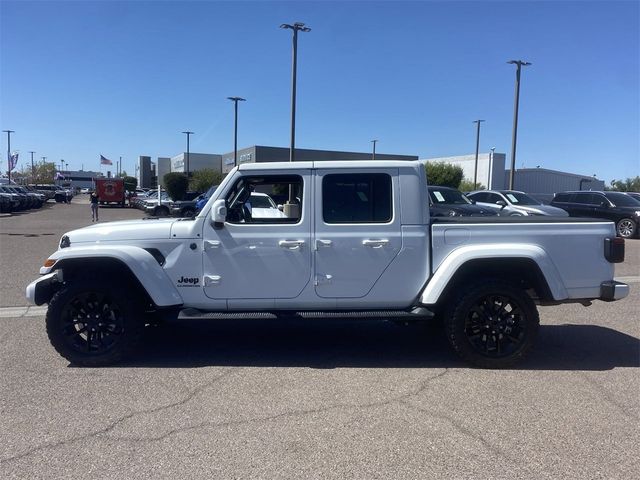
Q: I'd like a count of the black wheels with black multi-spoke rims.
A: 2